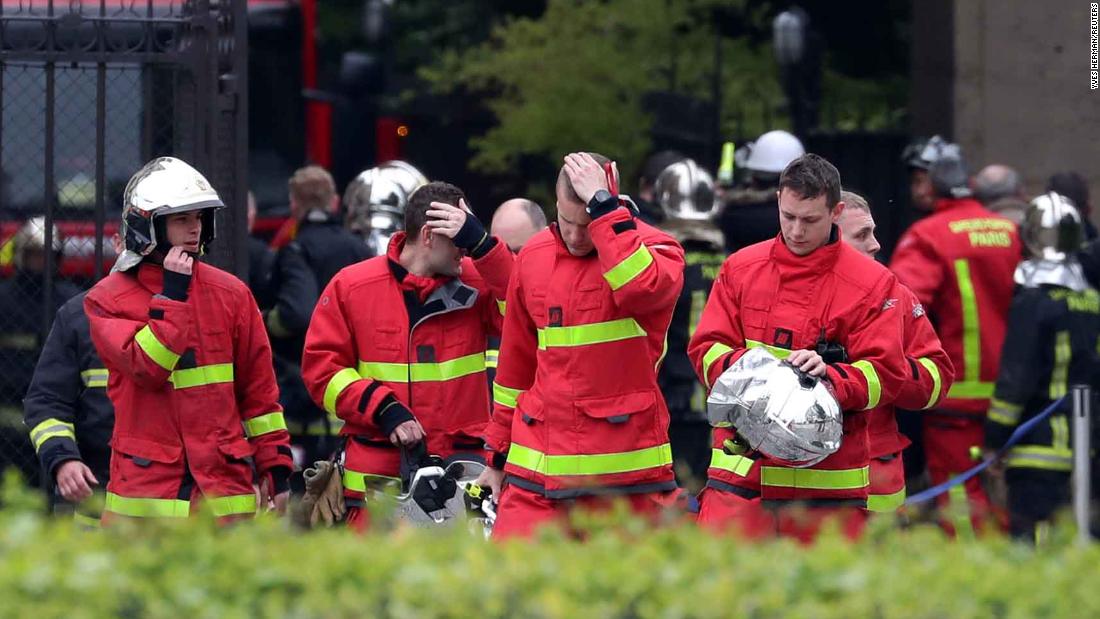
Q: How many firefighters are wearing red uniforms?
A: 6